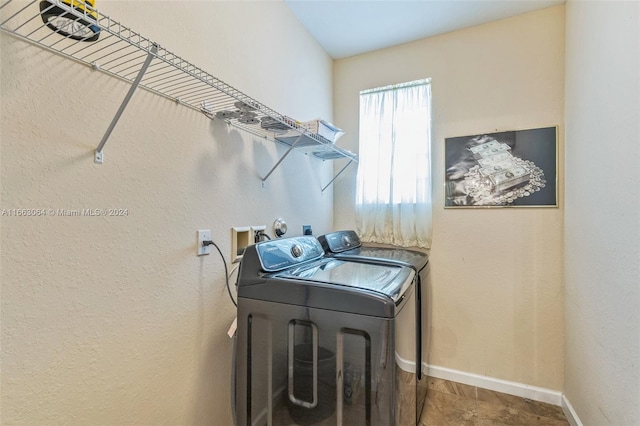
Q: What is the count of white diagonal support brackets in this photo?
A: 3